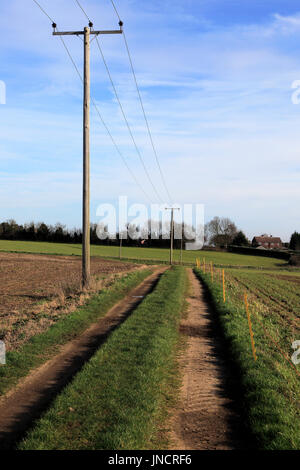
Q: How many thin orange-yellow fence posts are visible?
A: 6